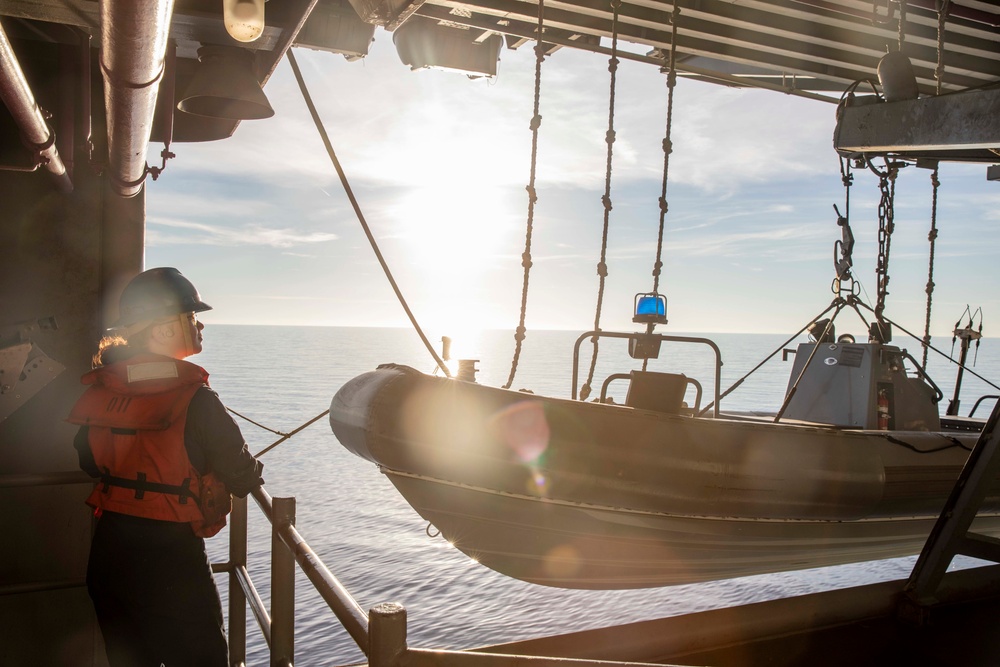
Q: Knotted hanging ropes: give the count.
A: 5